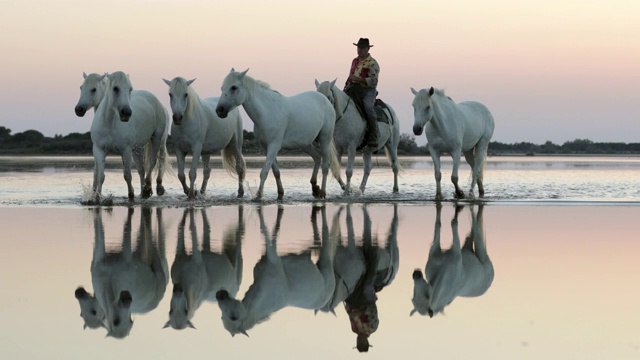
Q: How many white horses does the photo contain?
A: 6